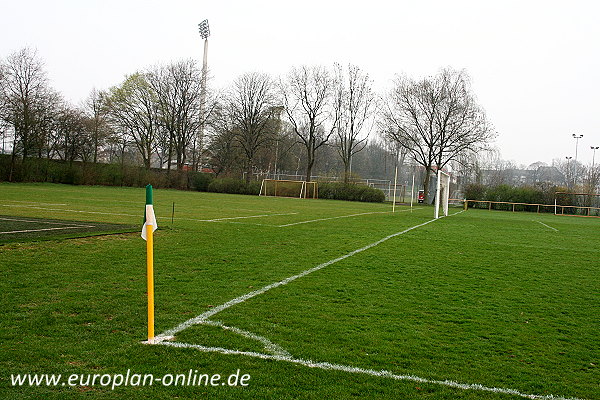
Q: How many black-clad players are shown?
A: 0